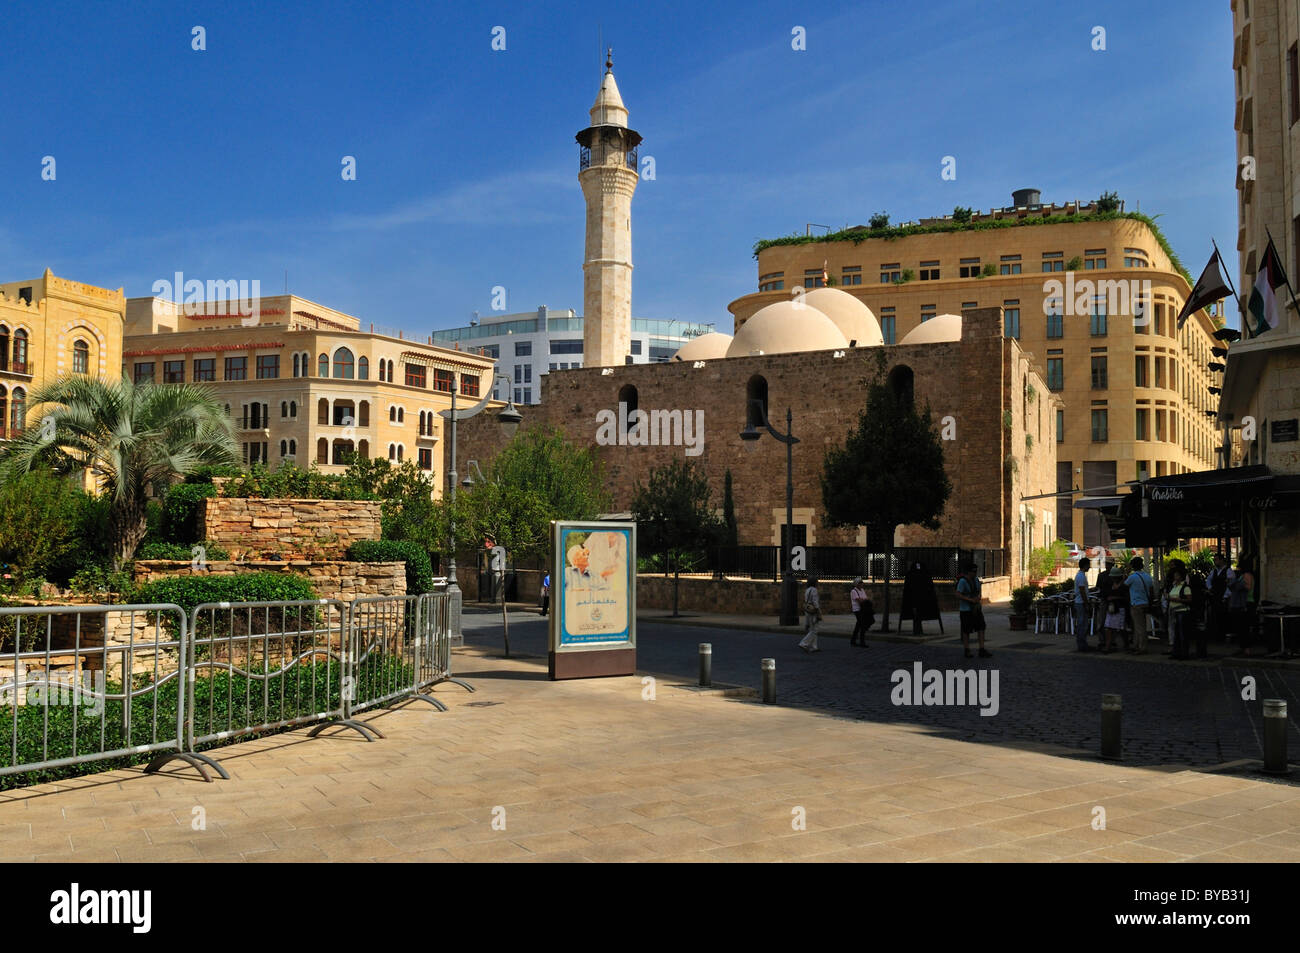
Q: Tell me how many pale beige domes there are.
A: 4